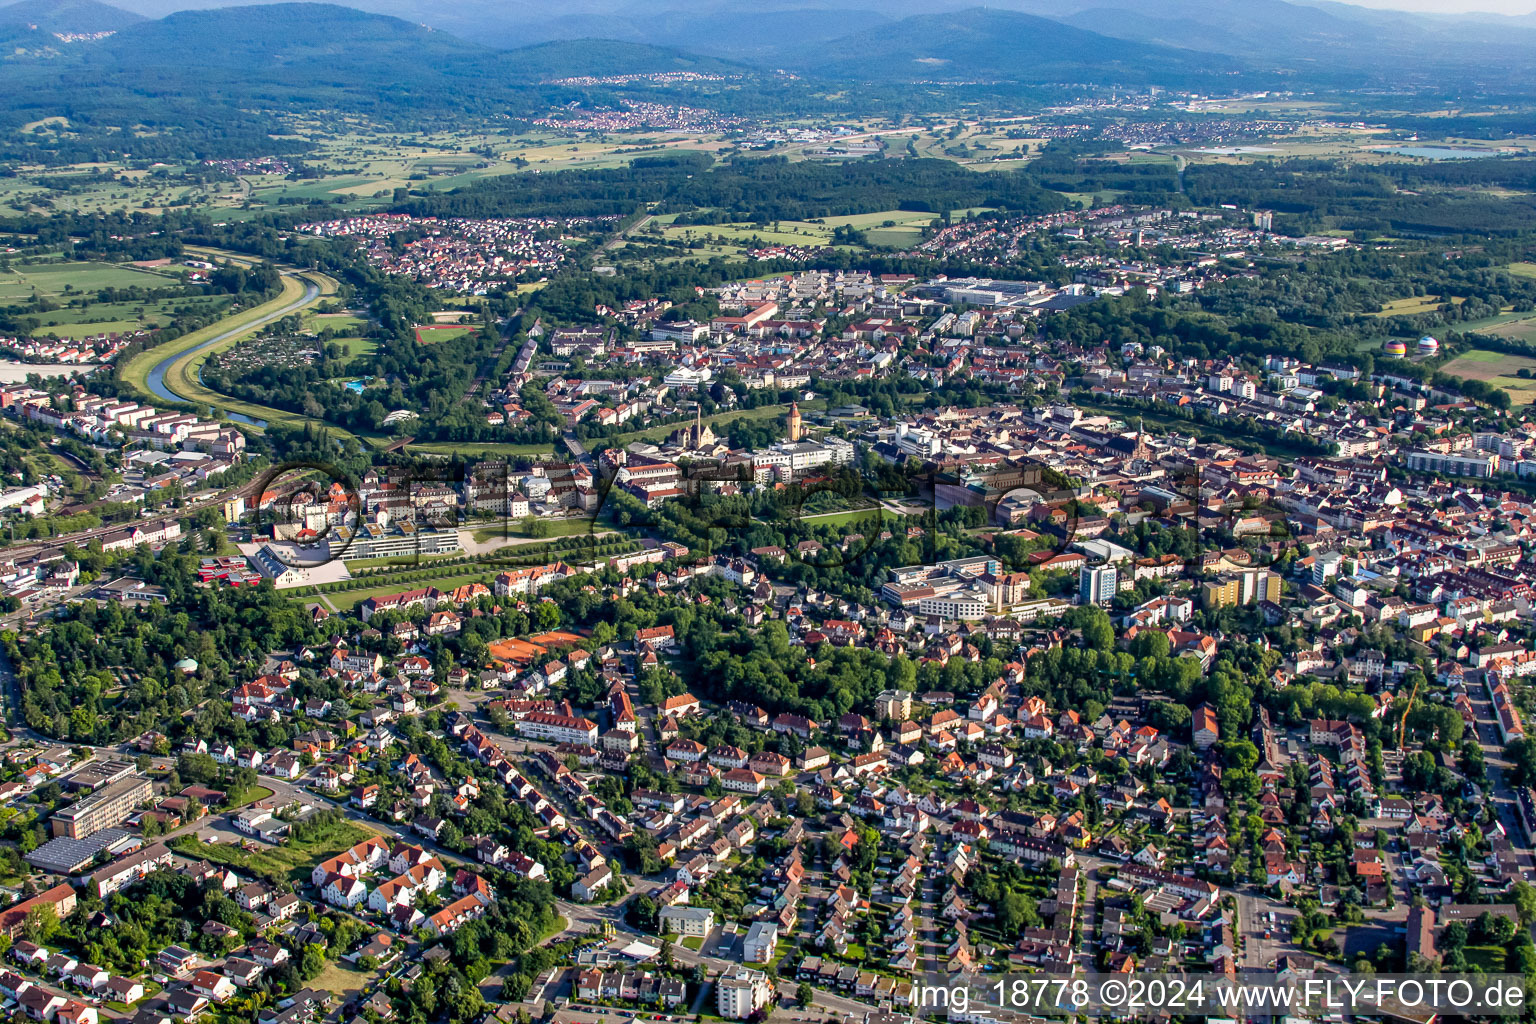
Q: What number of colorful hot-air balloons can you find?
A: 2